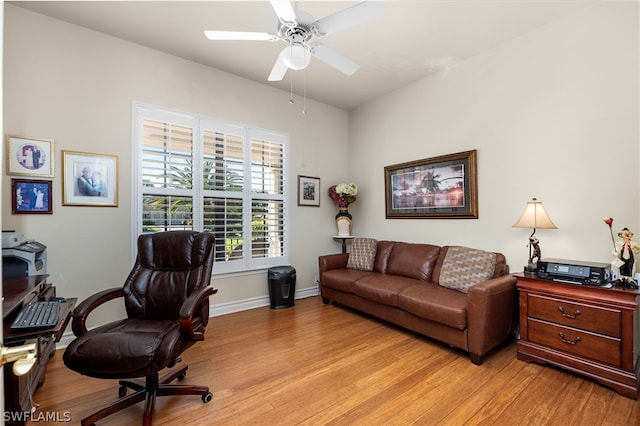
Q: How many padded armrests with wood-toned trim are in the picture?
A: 2